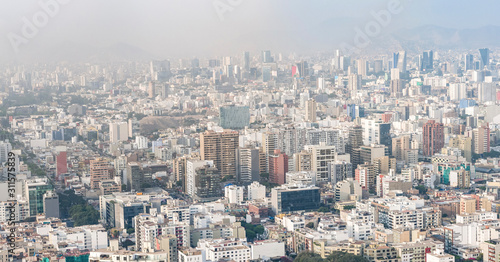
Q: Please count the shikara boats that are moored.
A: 0